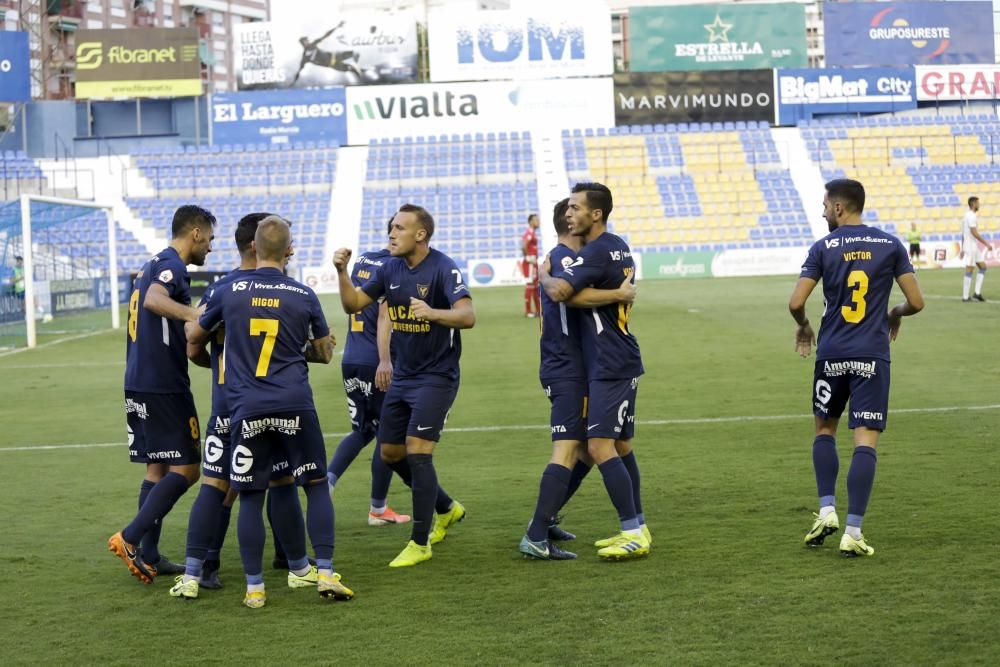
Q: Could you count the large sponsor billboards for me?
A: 11